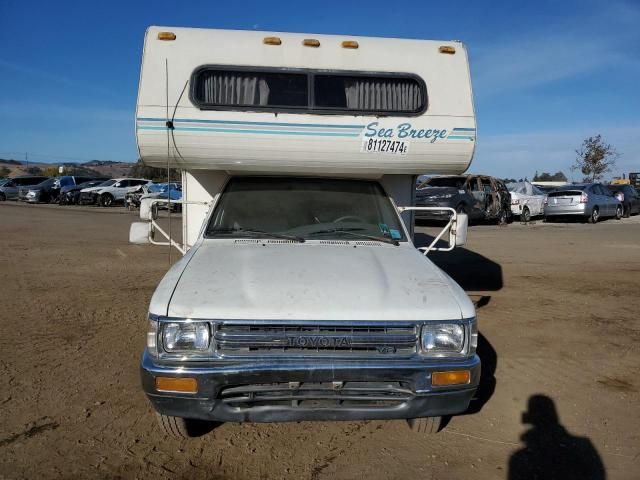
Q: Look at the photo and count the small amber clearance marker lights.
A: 5